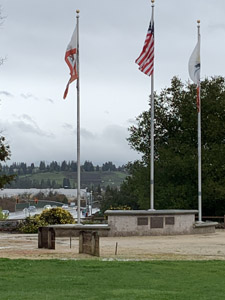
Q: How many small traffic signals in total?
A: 2